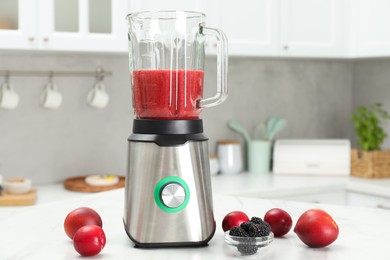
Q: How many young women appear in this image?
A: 0